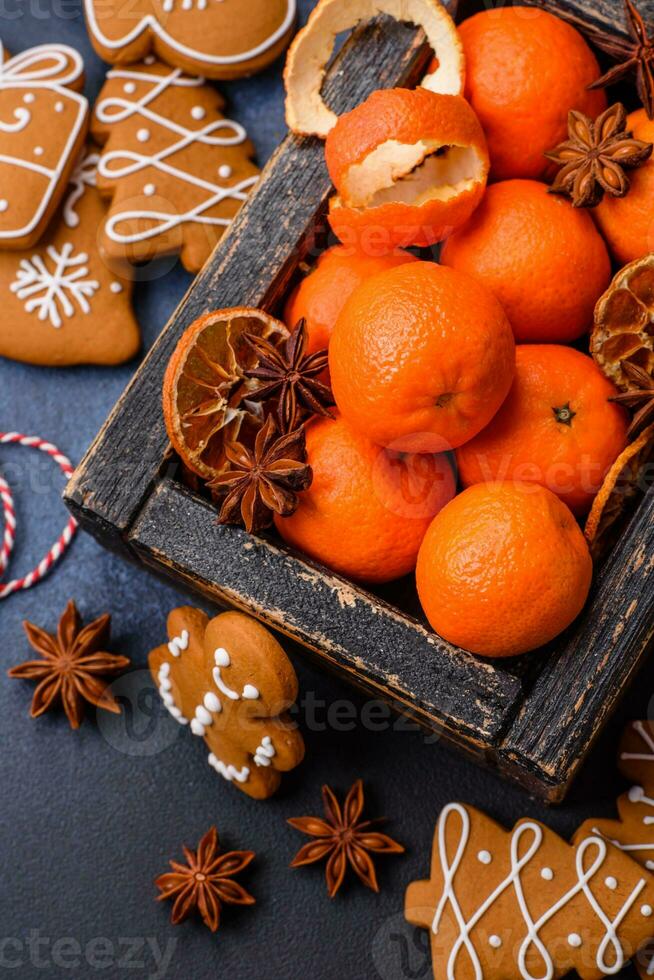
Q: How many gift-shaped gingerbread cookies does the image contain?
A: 1